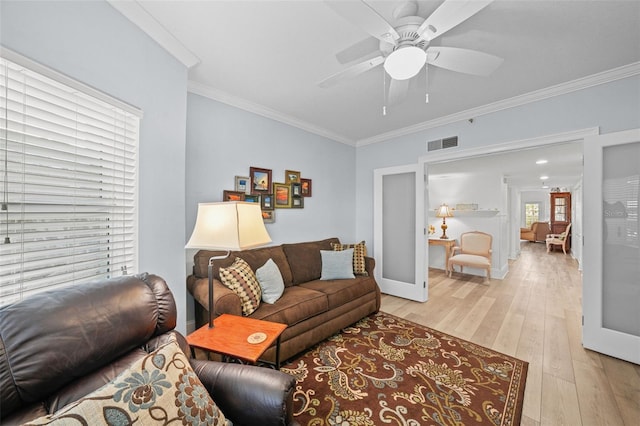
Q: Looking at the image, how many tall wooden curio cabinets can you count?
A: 1